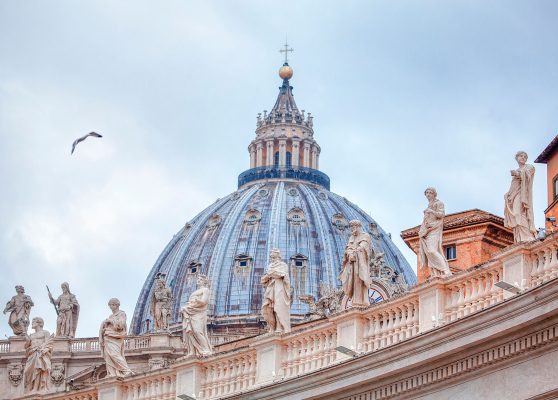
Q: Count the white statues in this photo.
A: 10